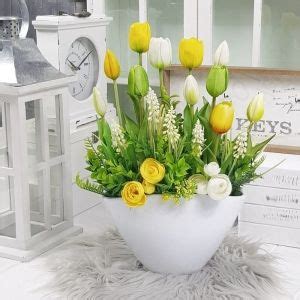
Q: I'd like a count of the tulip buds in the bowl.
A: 11